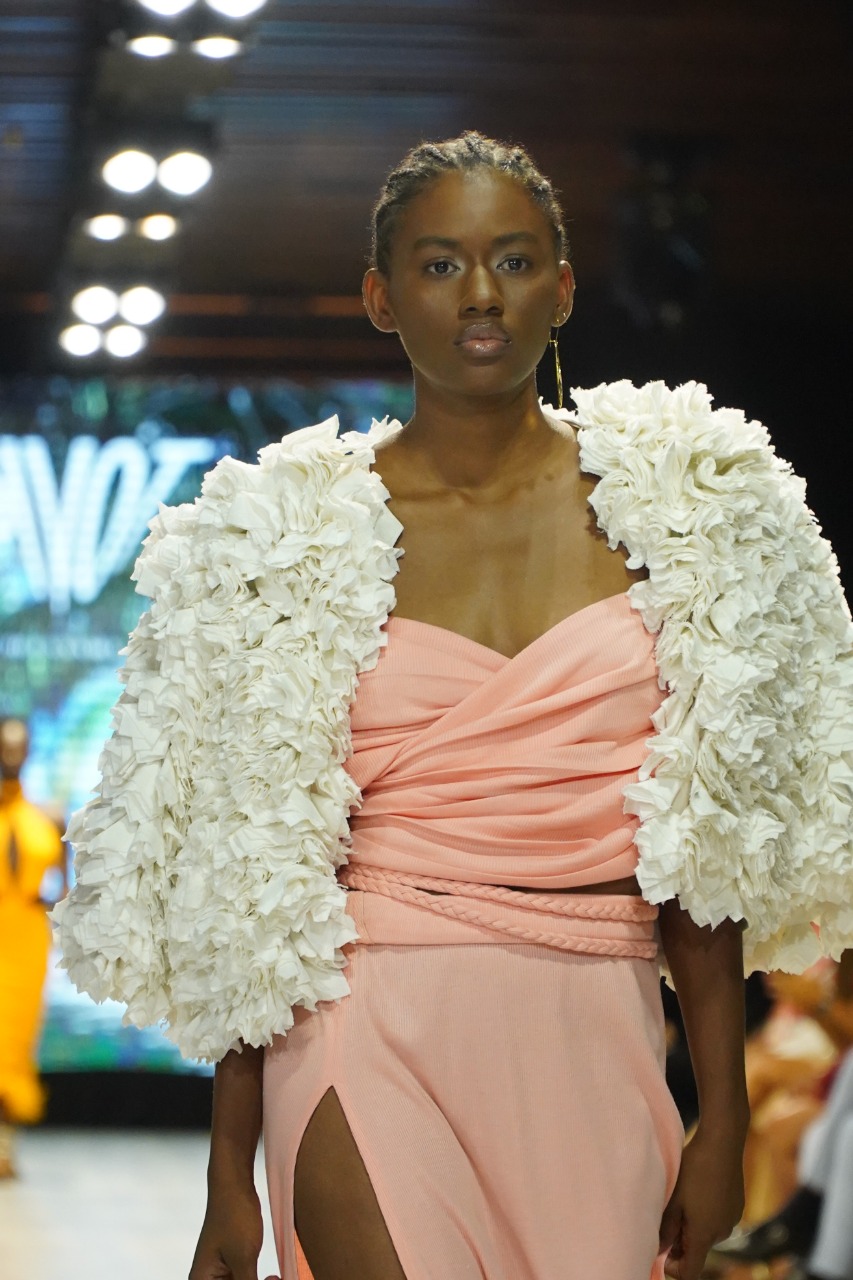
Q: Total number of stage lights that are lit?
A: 12